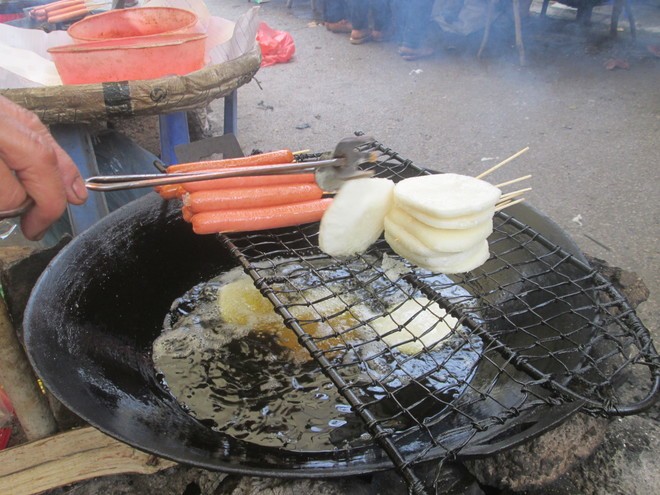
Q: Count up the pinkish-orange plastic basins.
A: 2